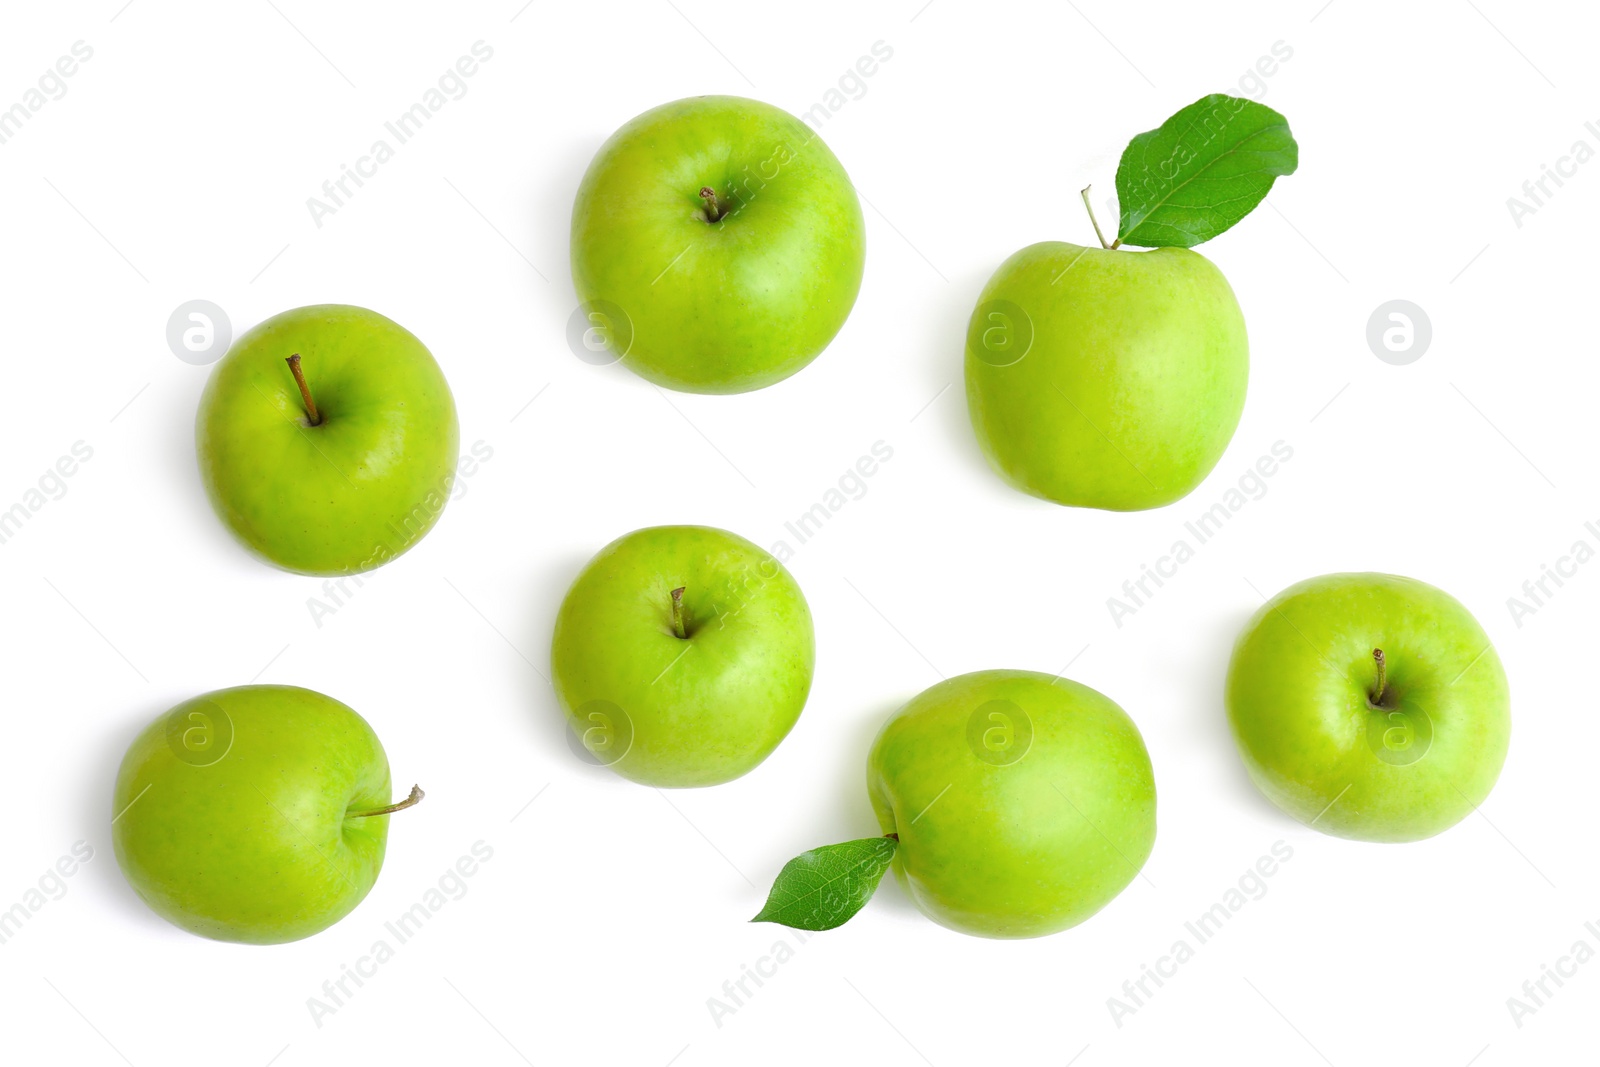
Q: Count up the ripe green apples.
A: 7